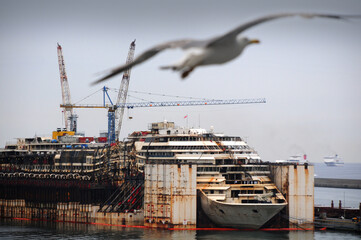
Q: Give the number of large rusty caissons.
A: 2